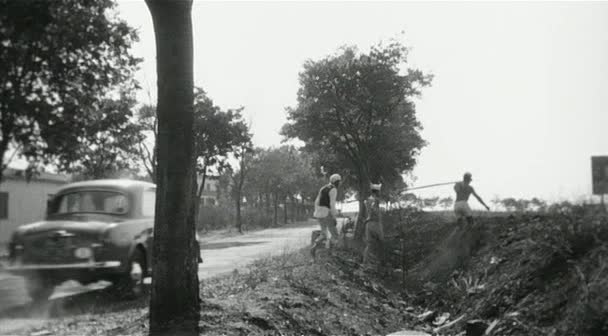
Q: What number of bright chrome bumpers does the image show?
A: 1